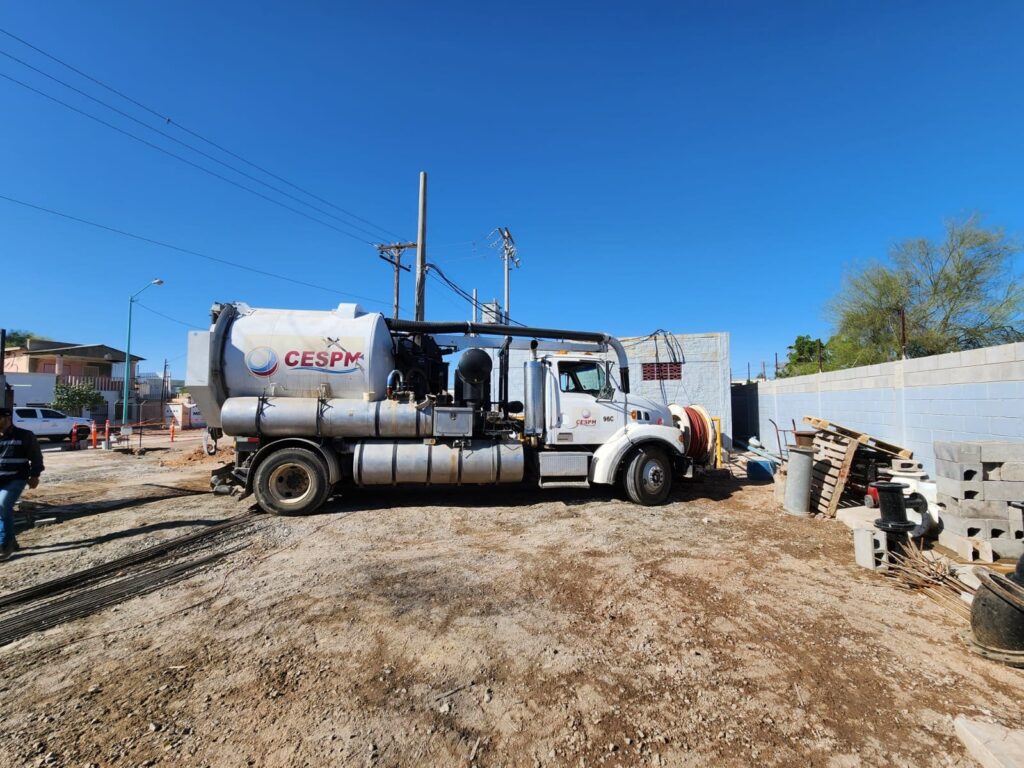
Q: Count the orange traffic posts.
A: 4